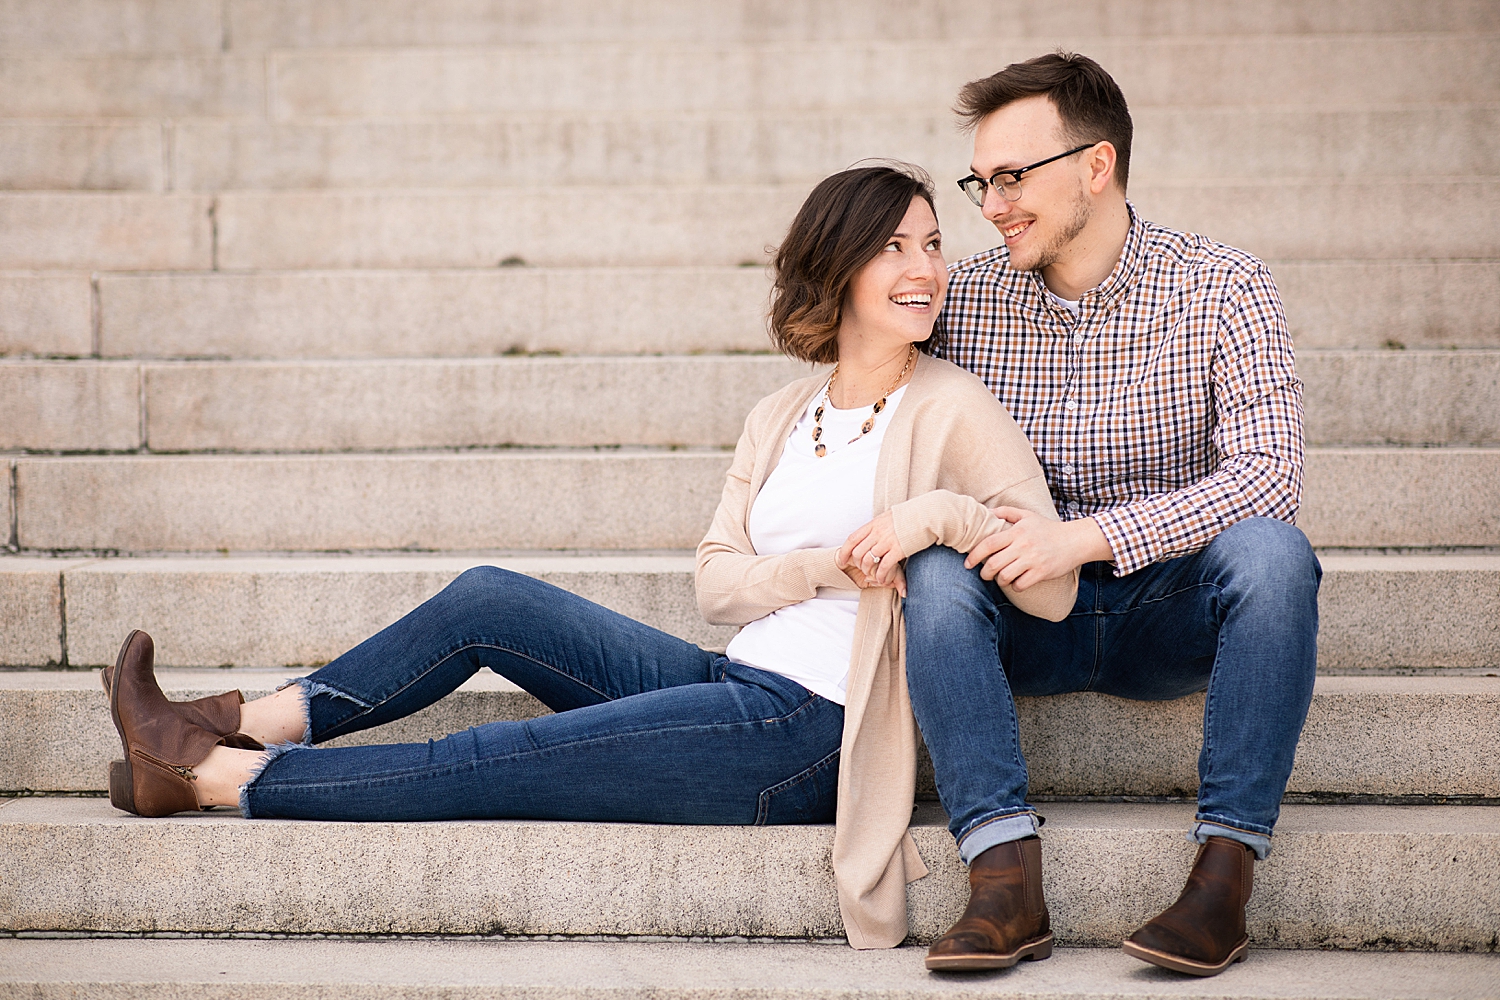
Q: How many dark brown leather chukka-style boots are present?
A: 2